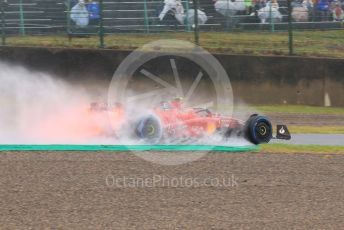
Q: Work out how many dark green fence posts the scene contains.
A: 4